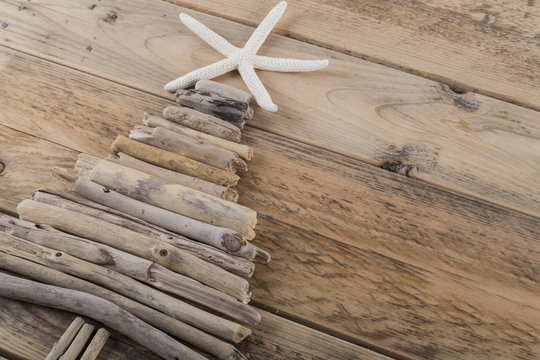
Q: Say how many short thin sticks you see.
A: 3